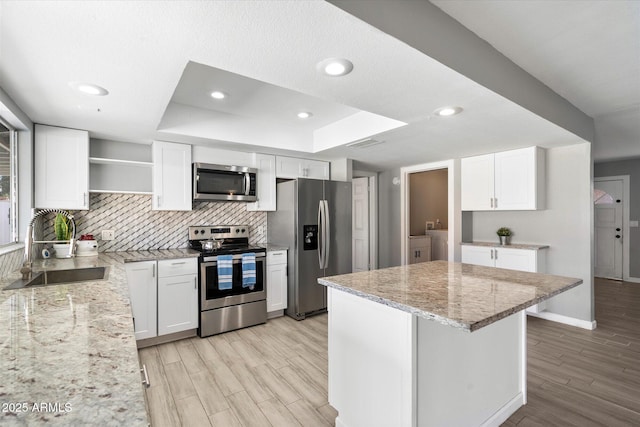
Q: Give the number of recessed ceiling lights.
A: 5